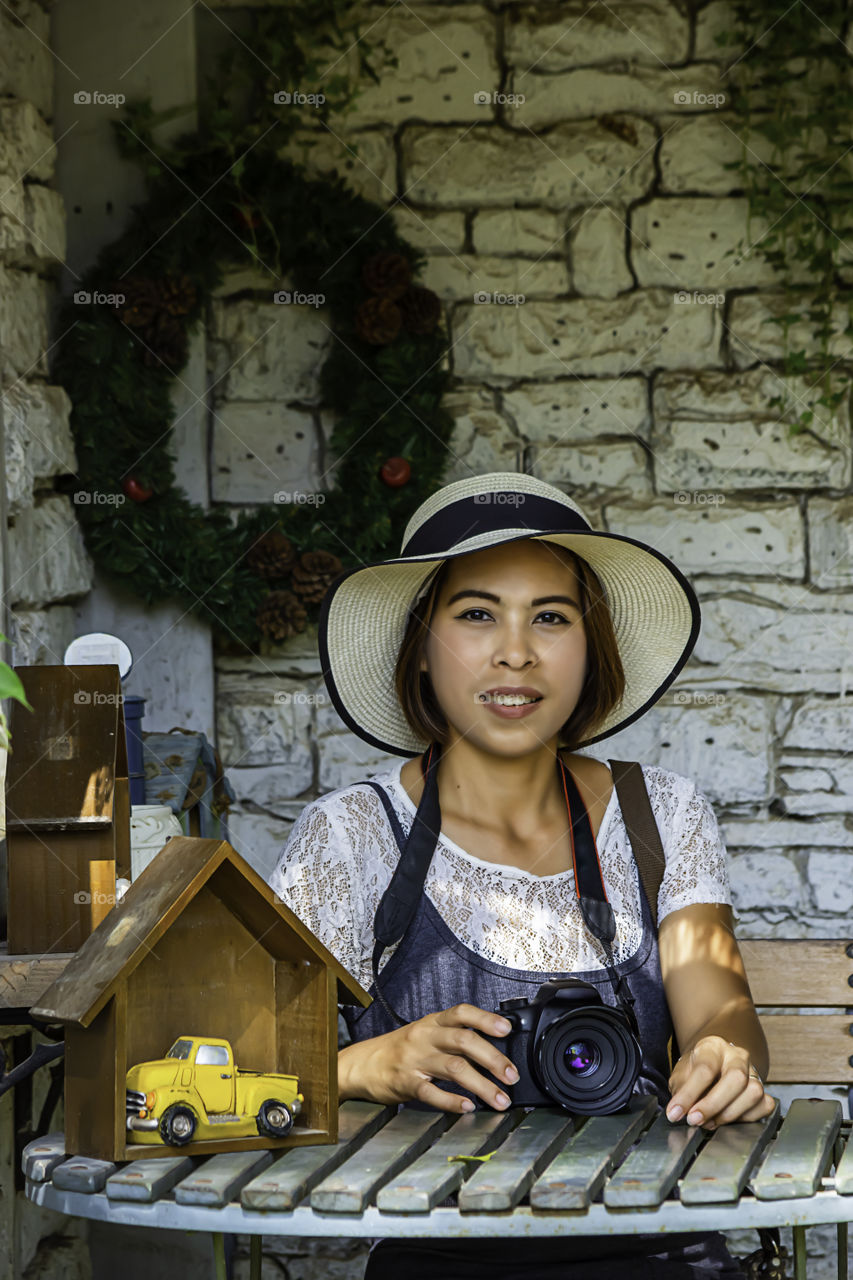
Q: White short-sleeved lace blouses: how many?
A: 1